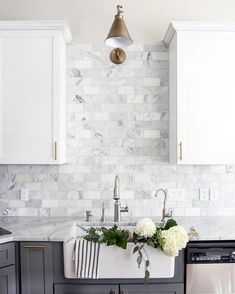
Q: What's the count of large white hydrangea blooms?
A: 2